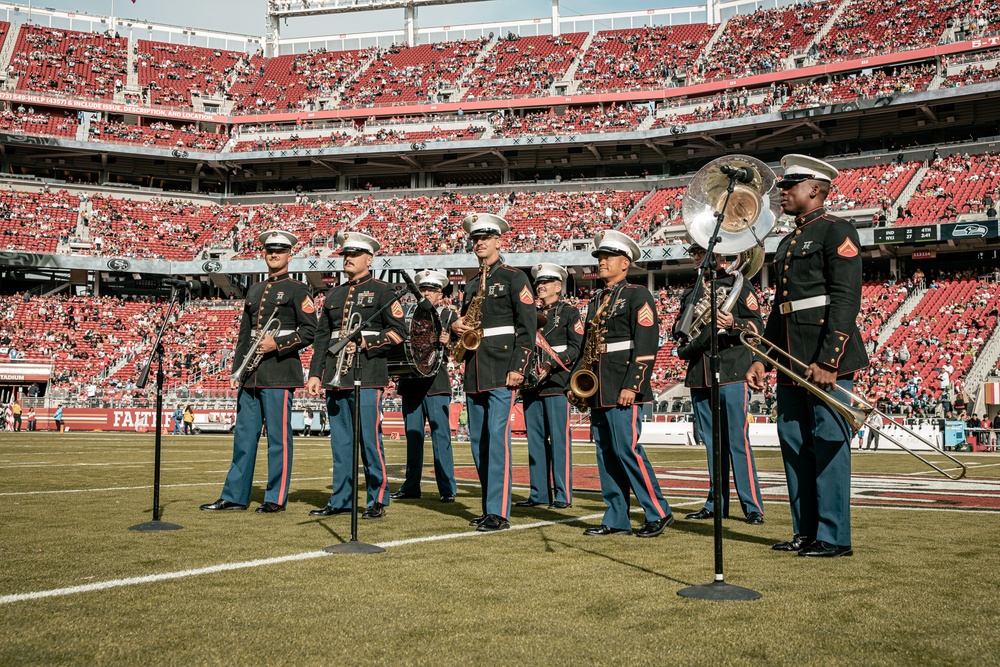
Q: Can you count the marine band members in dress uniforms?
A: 8